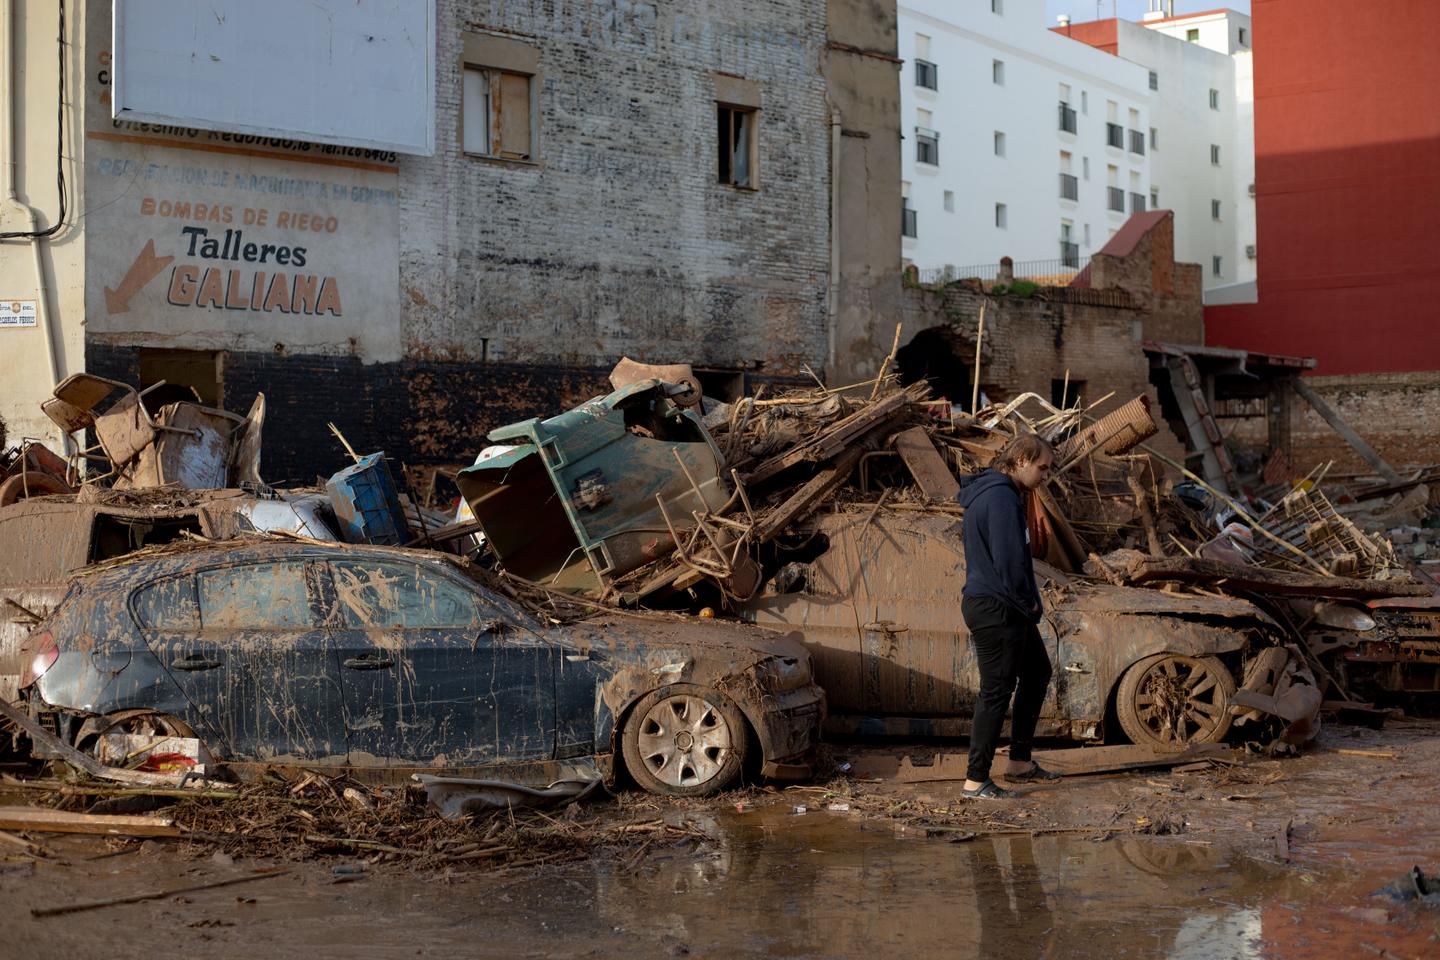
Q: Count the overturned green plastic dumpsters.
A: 1